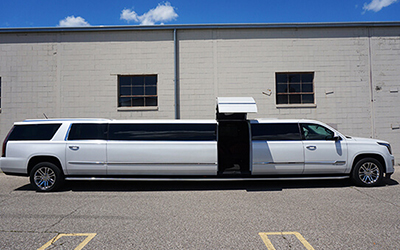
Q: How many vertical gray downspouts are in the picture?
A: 1